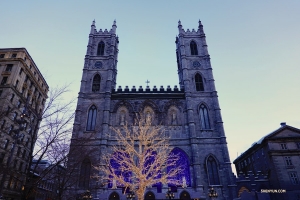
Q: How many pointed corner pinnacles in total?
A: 4